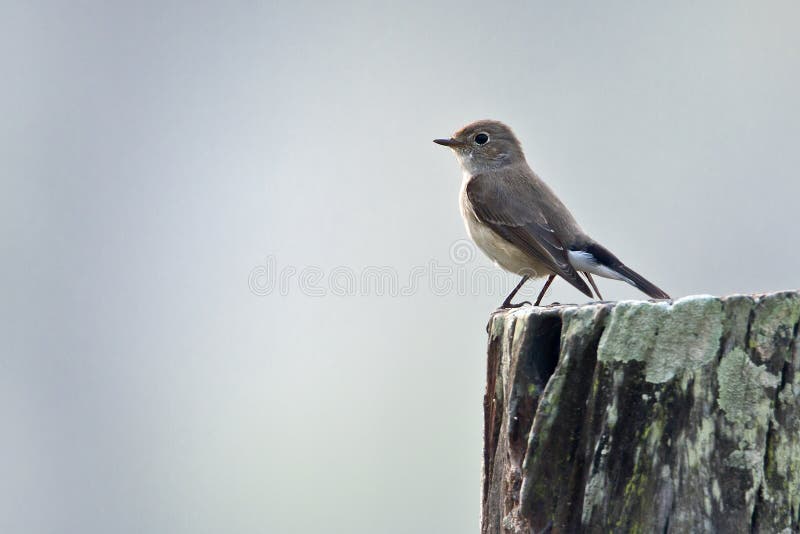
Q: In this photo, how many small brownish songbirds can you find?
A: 1